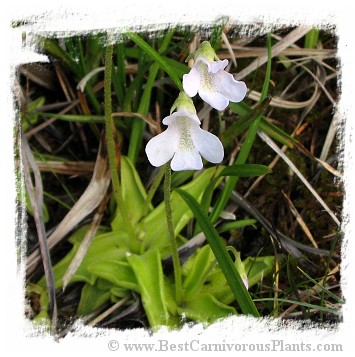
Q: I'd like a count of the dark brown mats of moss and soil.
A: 1